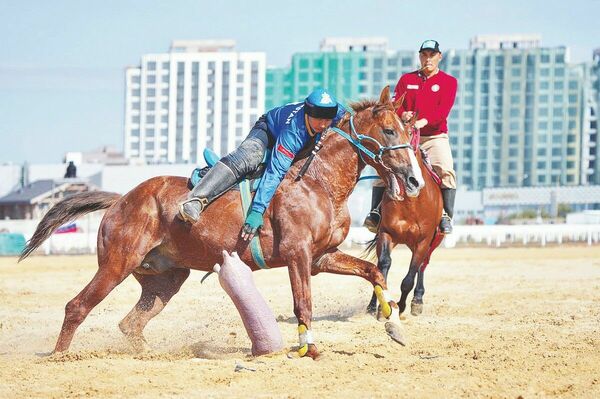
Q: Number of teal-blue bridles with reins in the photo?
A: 1